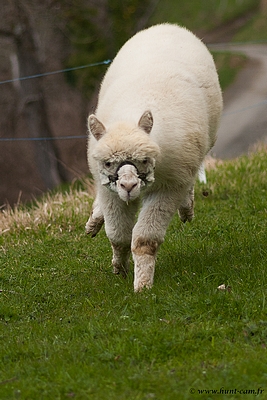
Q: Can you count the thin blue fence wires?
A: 2